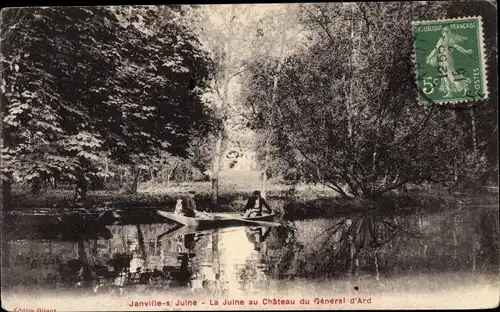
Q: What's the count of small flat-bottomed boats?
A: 1